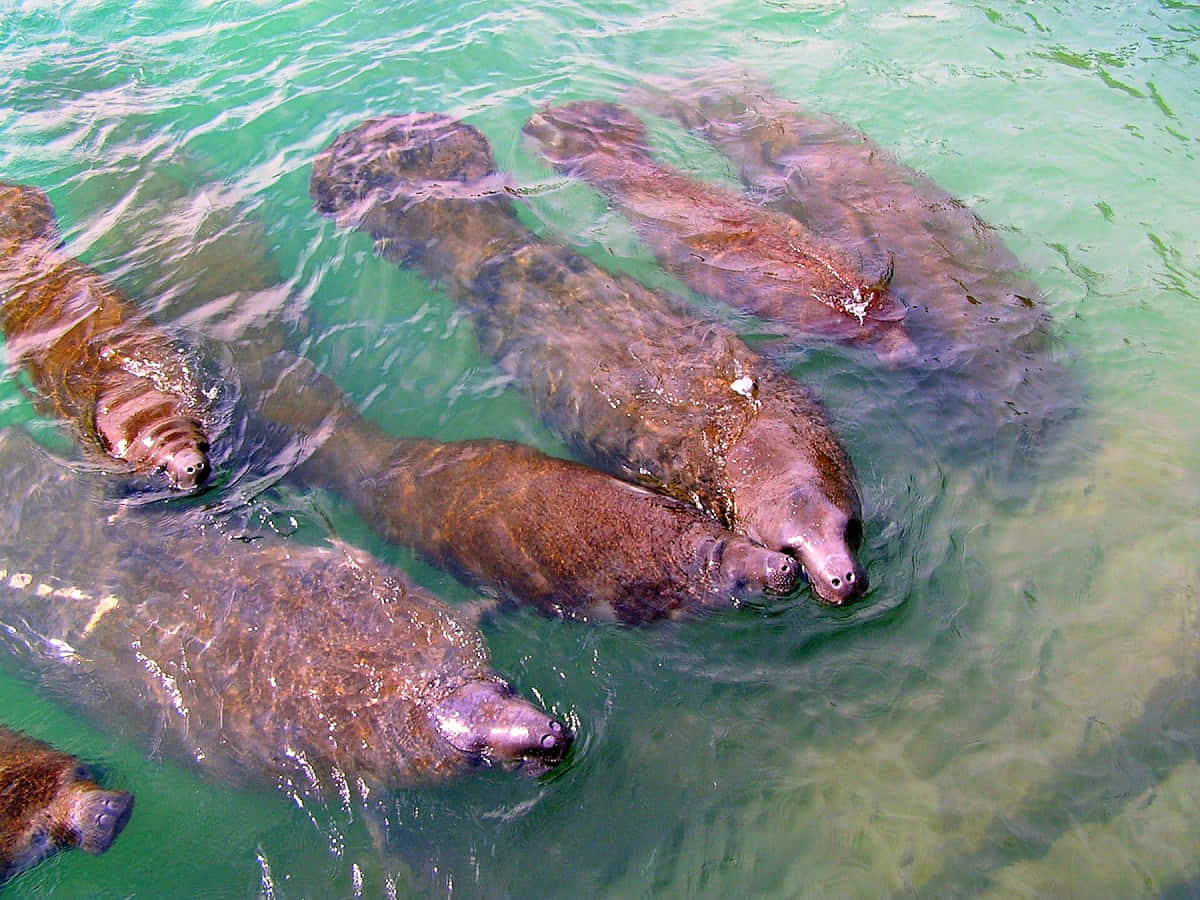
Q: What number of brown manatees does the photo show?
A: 7